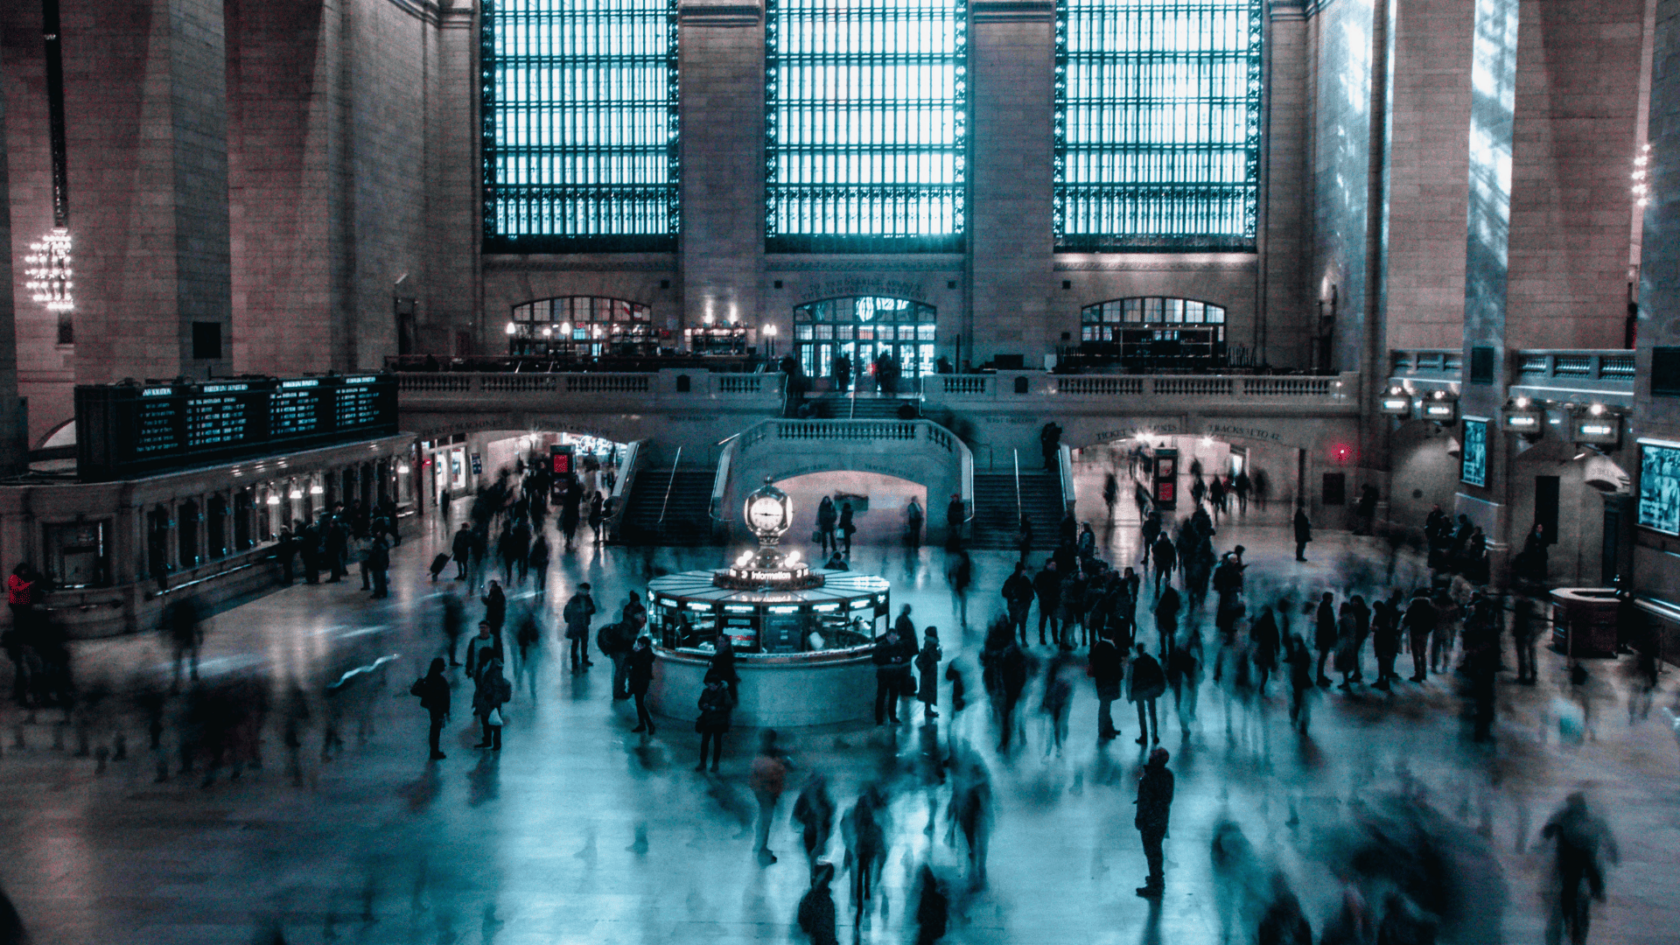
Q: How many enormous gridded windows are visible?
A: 3